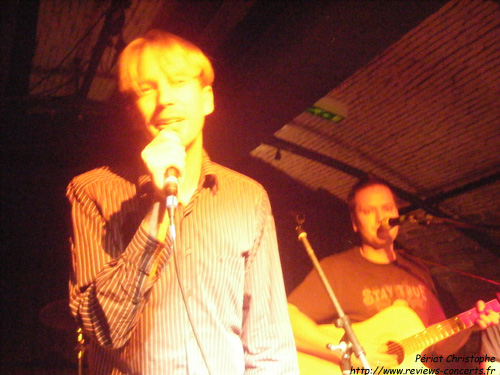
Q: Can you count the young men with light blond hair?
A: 1